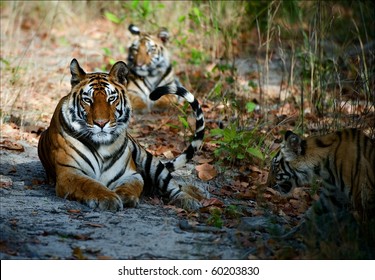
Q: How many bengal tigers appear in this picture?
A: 3